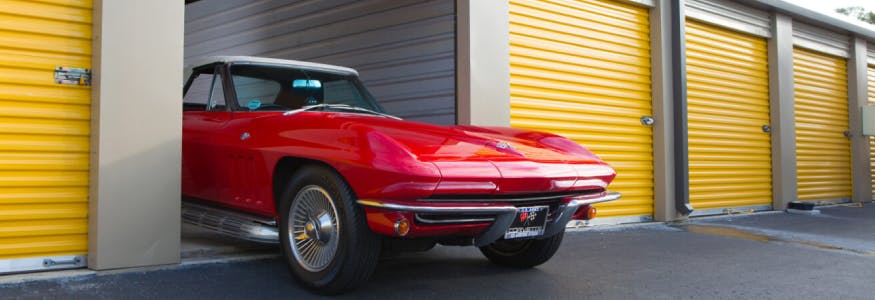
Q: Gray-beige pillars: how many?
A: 5